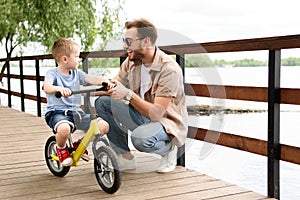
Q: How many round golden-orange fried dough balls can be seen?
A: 0